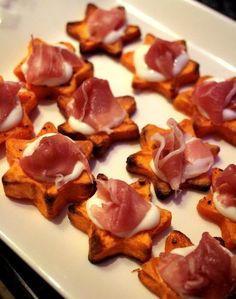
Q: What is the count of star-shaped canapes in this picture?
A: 11